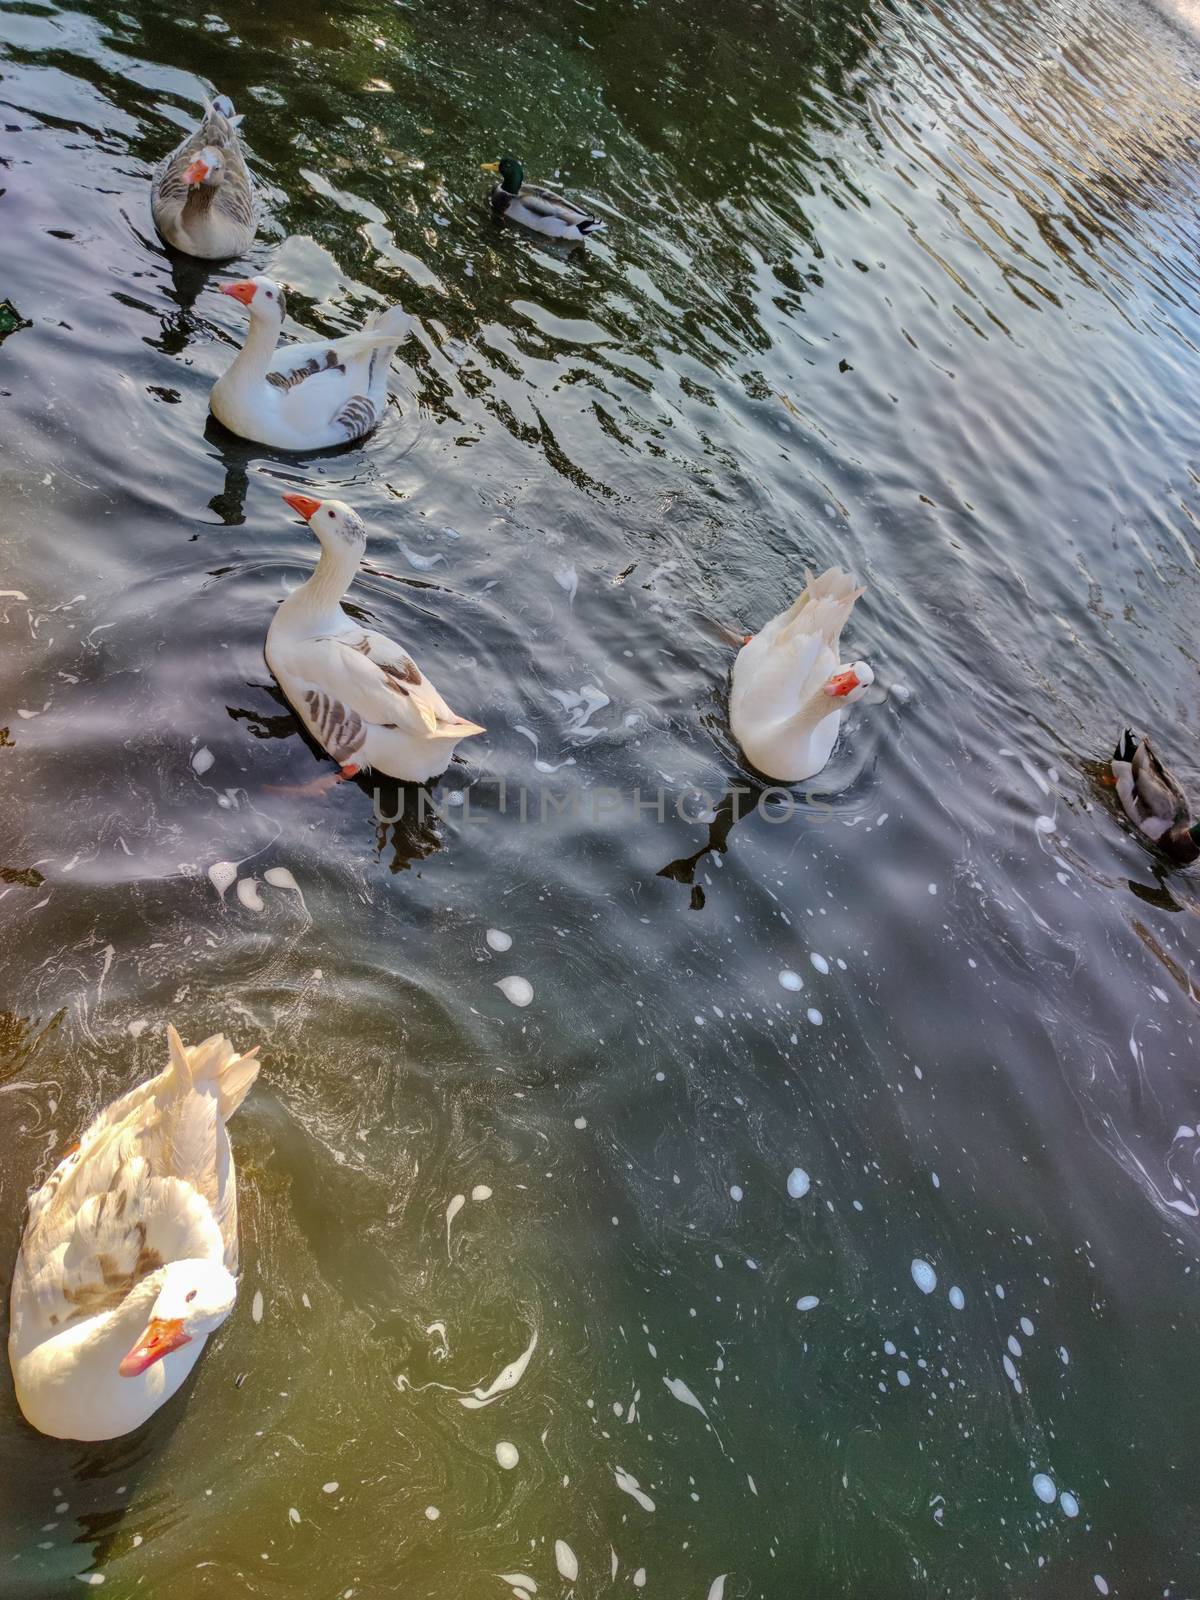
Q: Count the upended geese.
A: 0